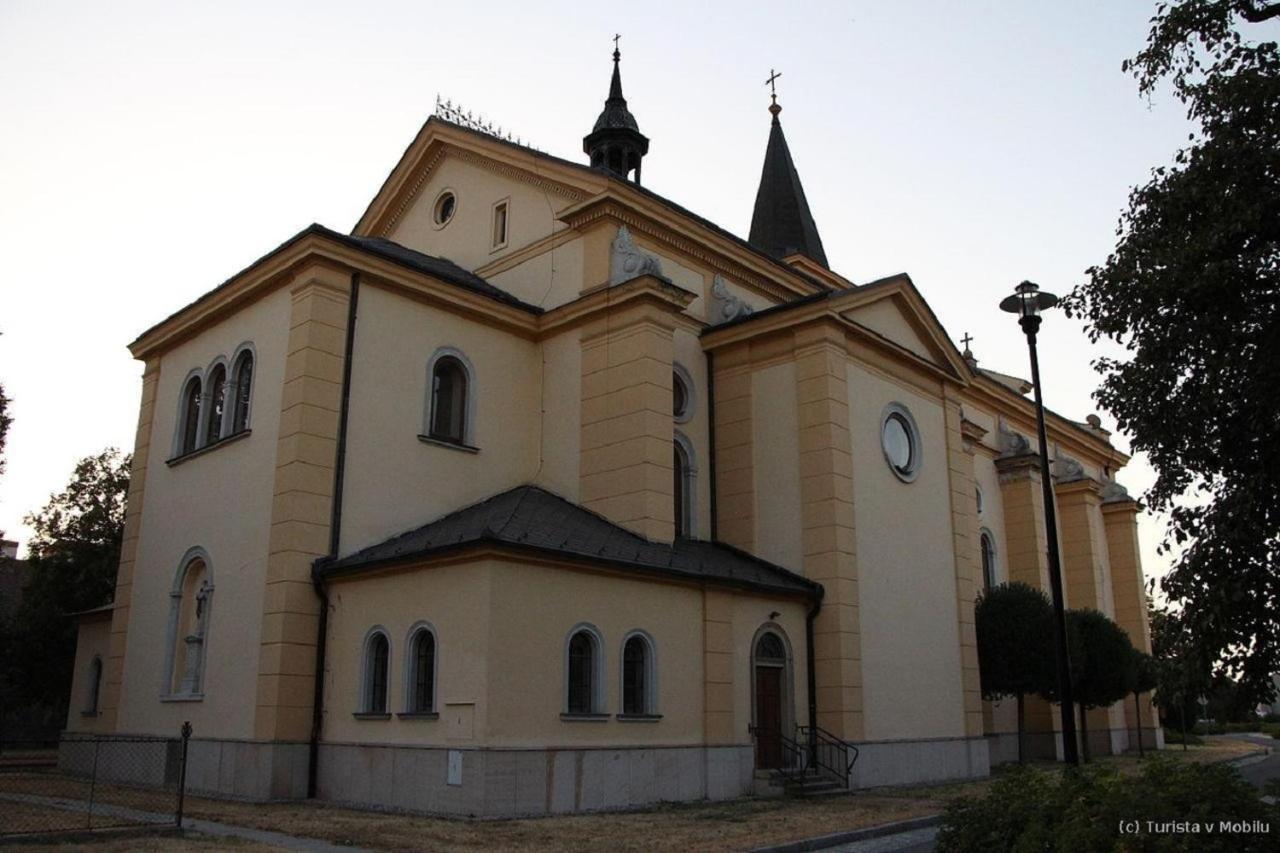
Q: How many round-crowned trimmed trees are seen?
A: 3